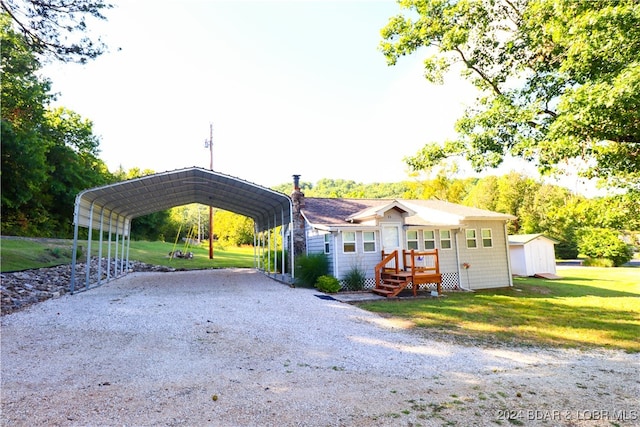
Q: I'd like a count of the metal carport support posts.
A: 14